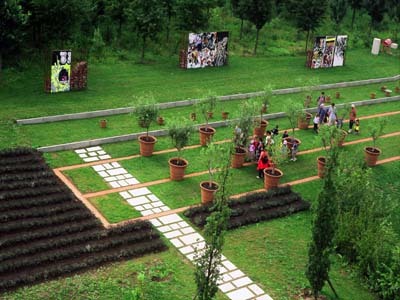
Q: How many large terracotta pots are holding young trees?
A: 12